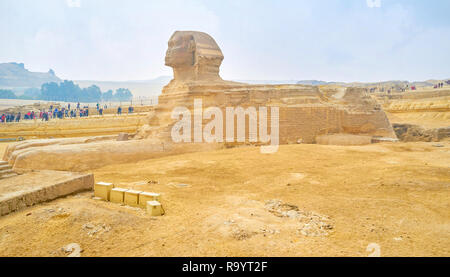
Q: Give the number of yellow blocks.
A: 5